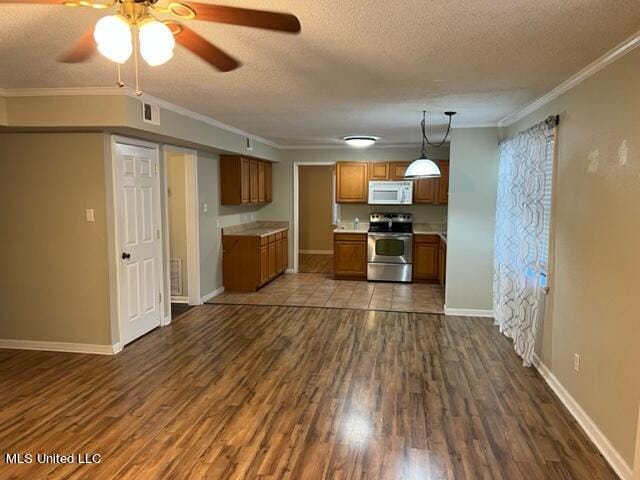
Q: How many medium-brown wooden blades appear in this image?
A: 4